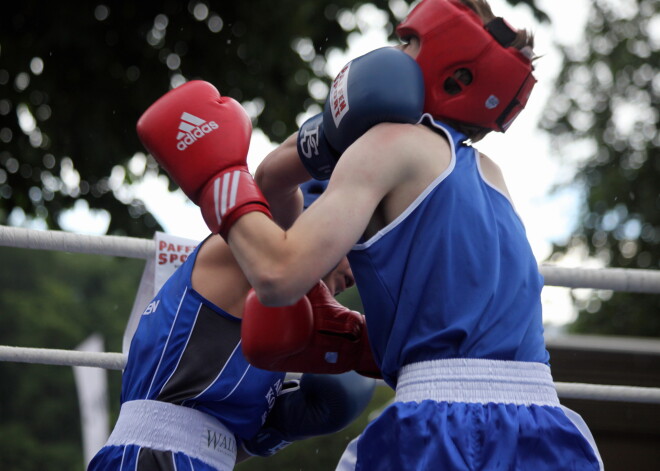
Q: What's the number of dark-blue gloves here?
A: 2